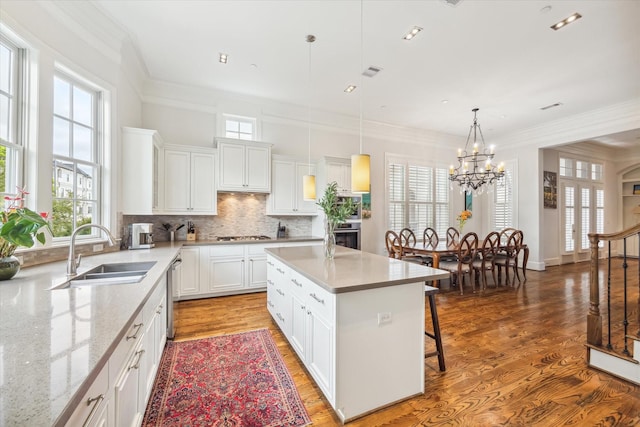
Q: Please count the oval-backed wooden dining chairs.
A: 8